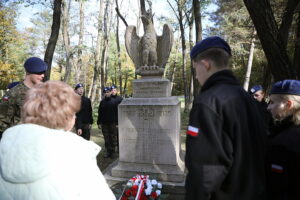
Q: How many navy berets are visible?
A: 8